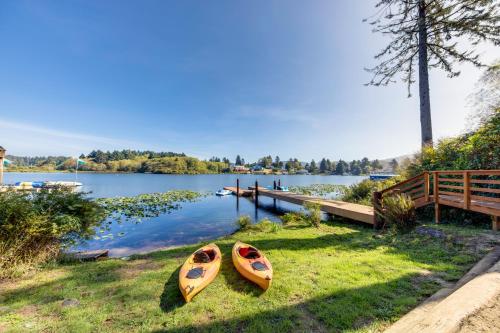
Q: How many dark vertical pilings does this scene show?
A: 4